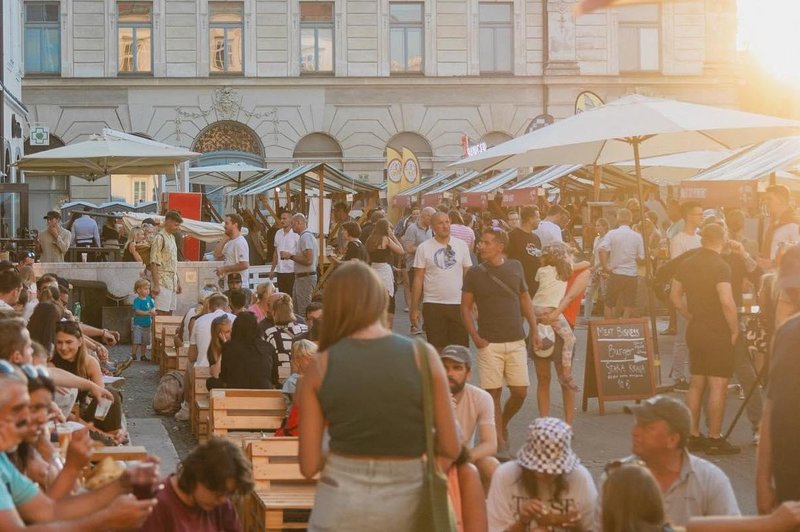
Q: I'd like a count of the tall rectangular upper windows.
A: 7